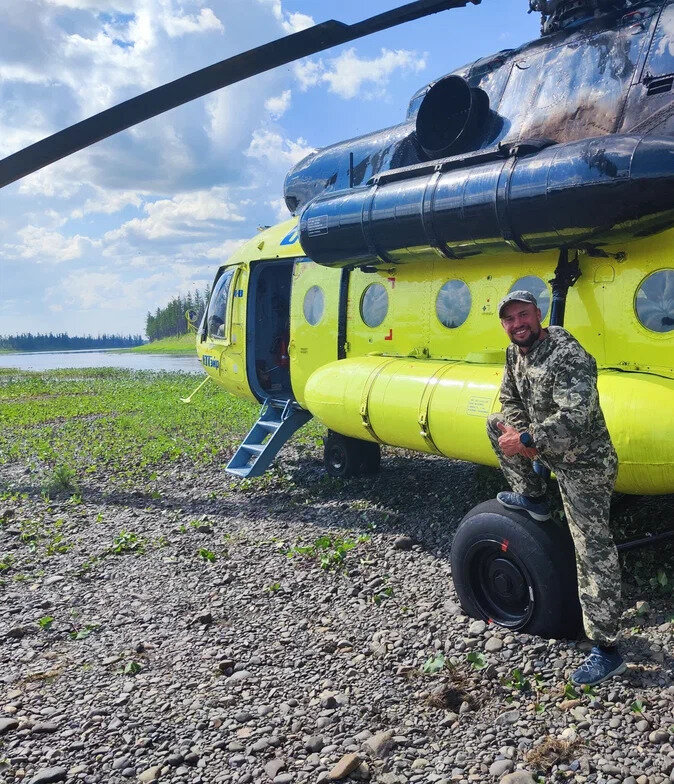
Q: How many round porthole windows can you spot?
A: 5